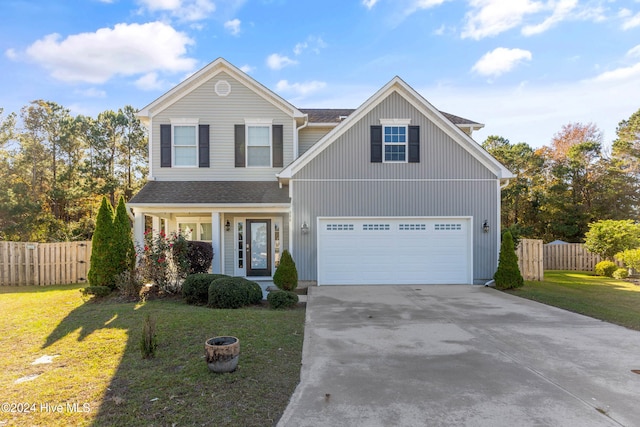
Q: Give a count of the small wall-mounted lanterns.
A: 3